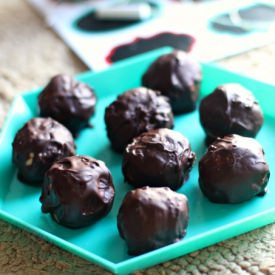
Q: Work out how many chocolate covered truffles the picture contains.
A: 9